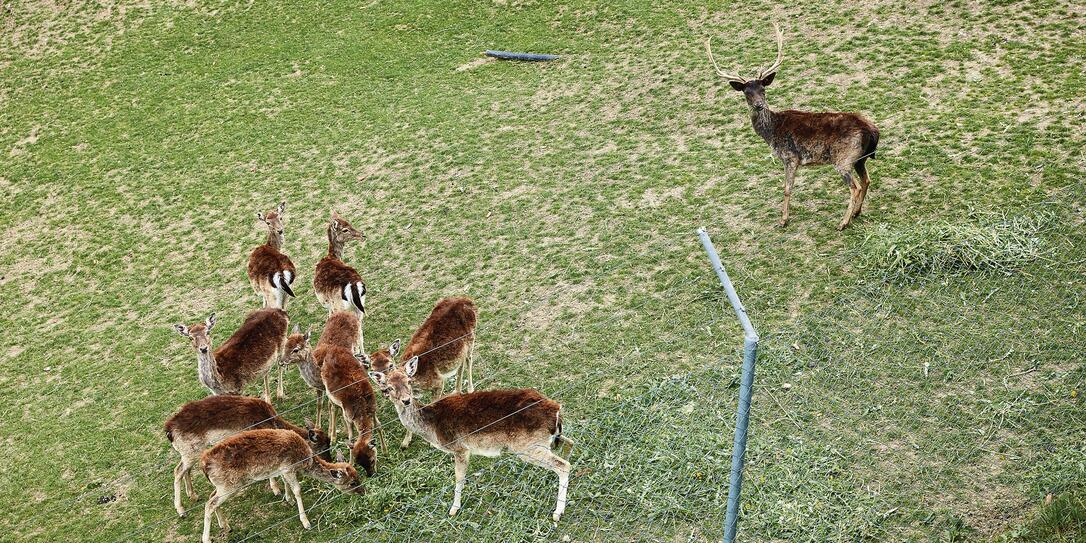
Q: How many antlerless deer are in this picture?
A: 9